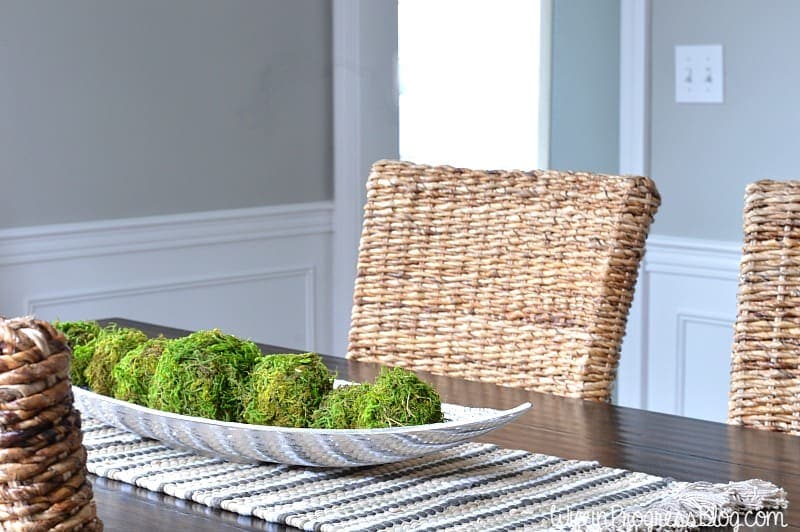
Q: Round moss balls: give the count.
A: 7